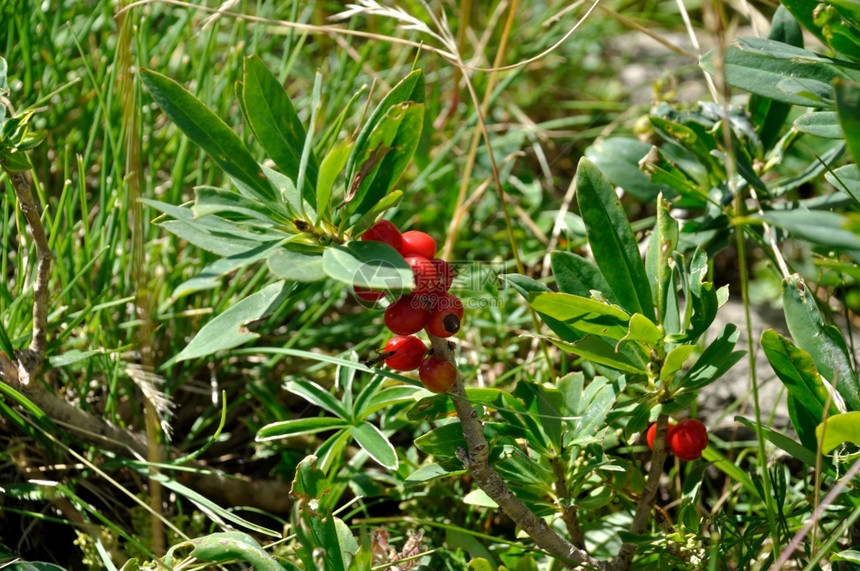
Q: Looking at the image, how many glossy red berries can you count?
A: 11